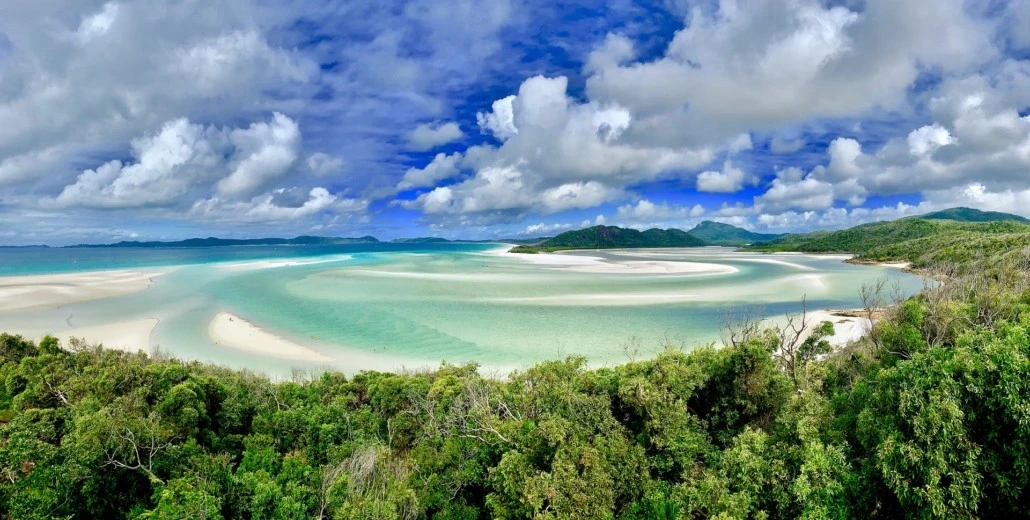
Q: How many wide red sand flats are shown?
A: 0